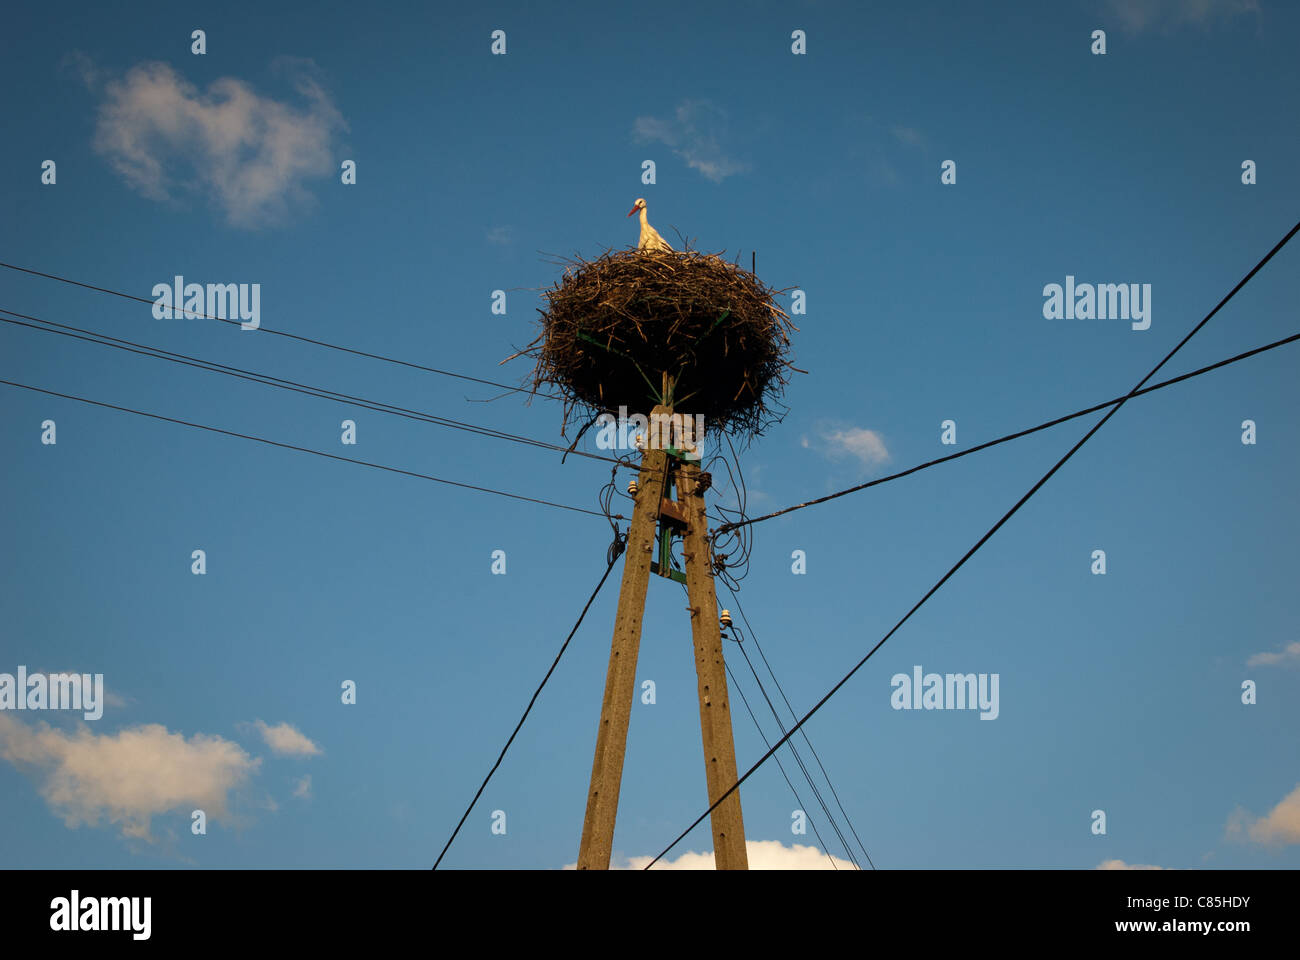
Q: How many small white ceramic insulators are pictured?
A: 3